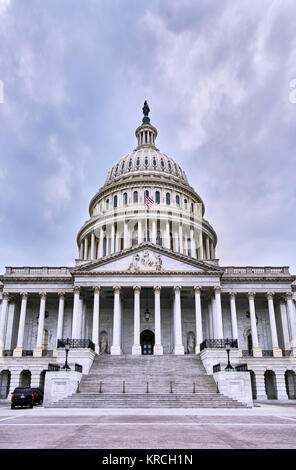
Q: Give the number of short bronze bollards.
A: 7